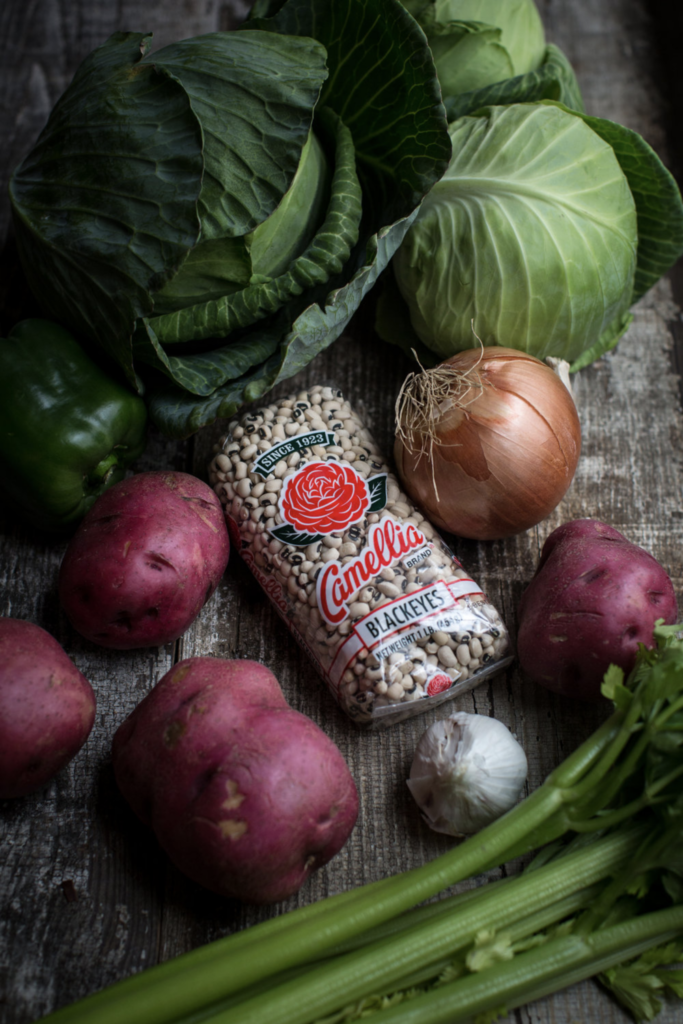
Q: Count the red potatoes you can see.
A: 4